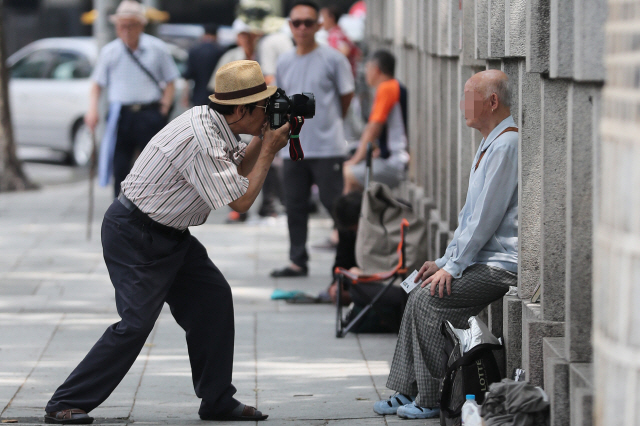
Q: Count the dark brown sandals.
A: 2